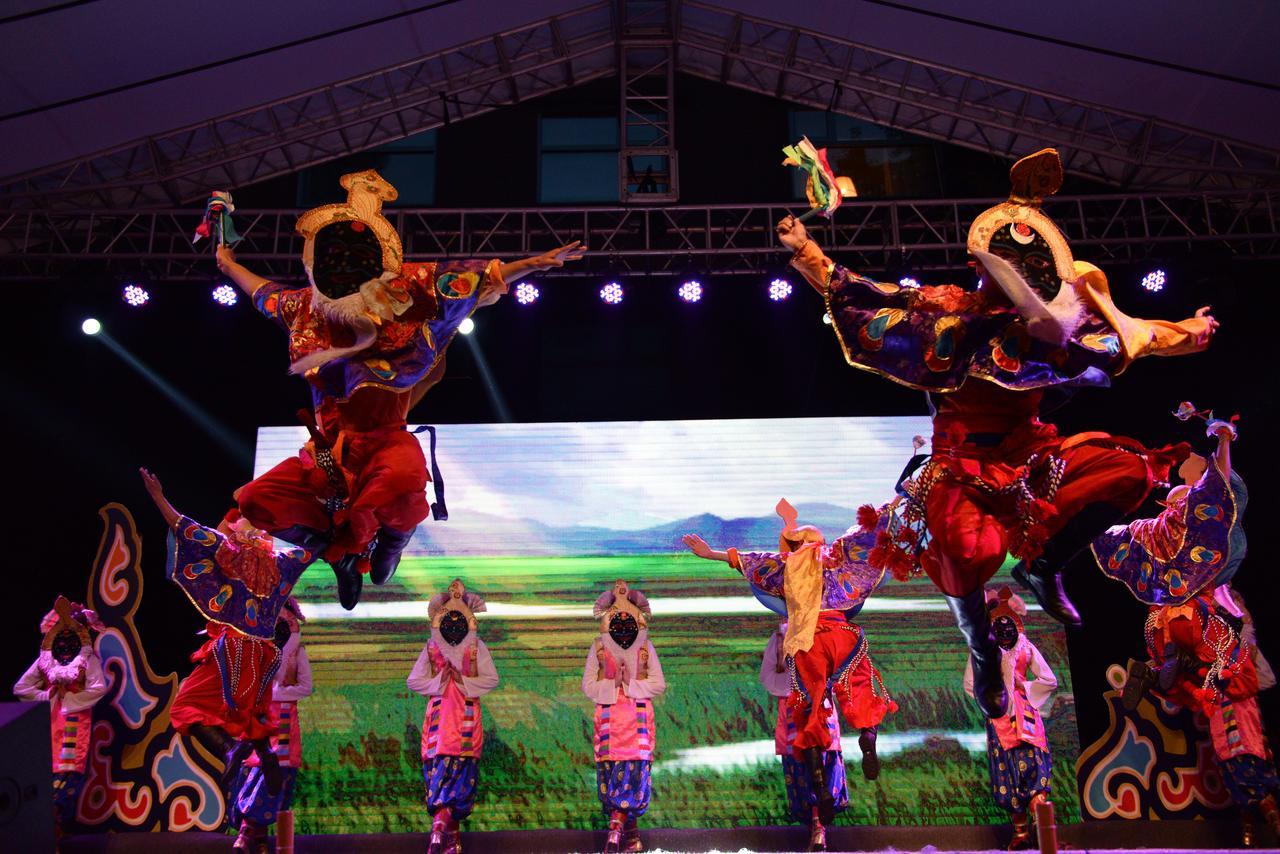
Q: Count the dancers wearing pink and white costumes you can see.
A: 7